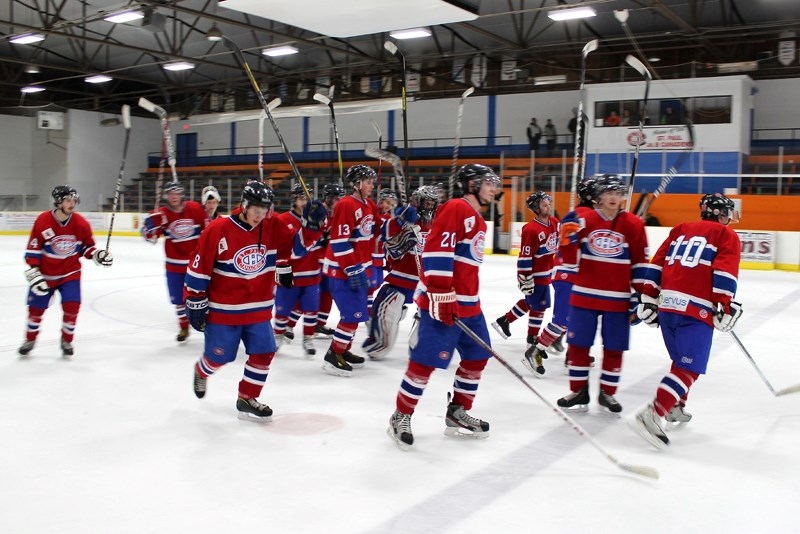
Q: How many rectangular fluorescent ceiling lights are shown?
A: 8